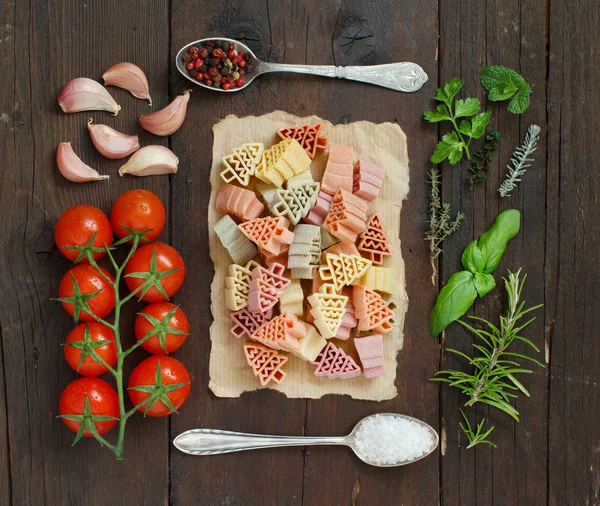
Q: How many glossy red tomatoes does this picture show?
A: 8